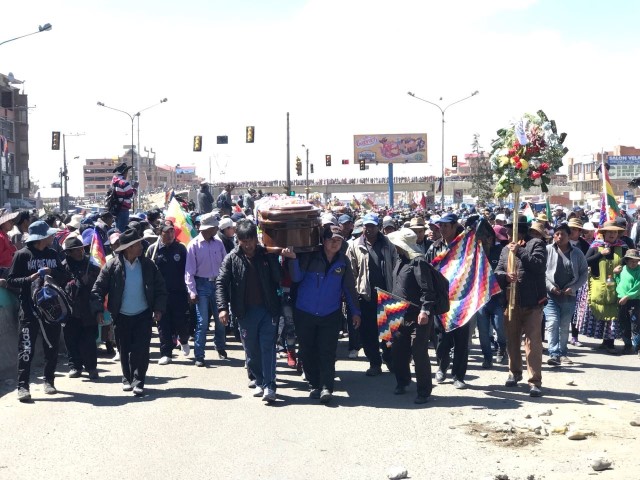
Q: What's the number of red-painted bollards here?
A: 0